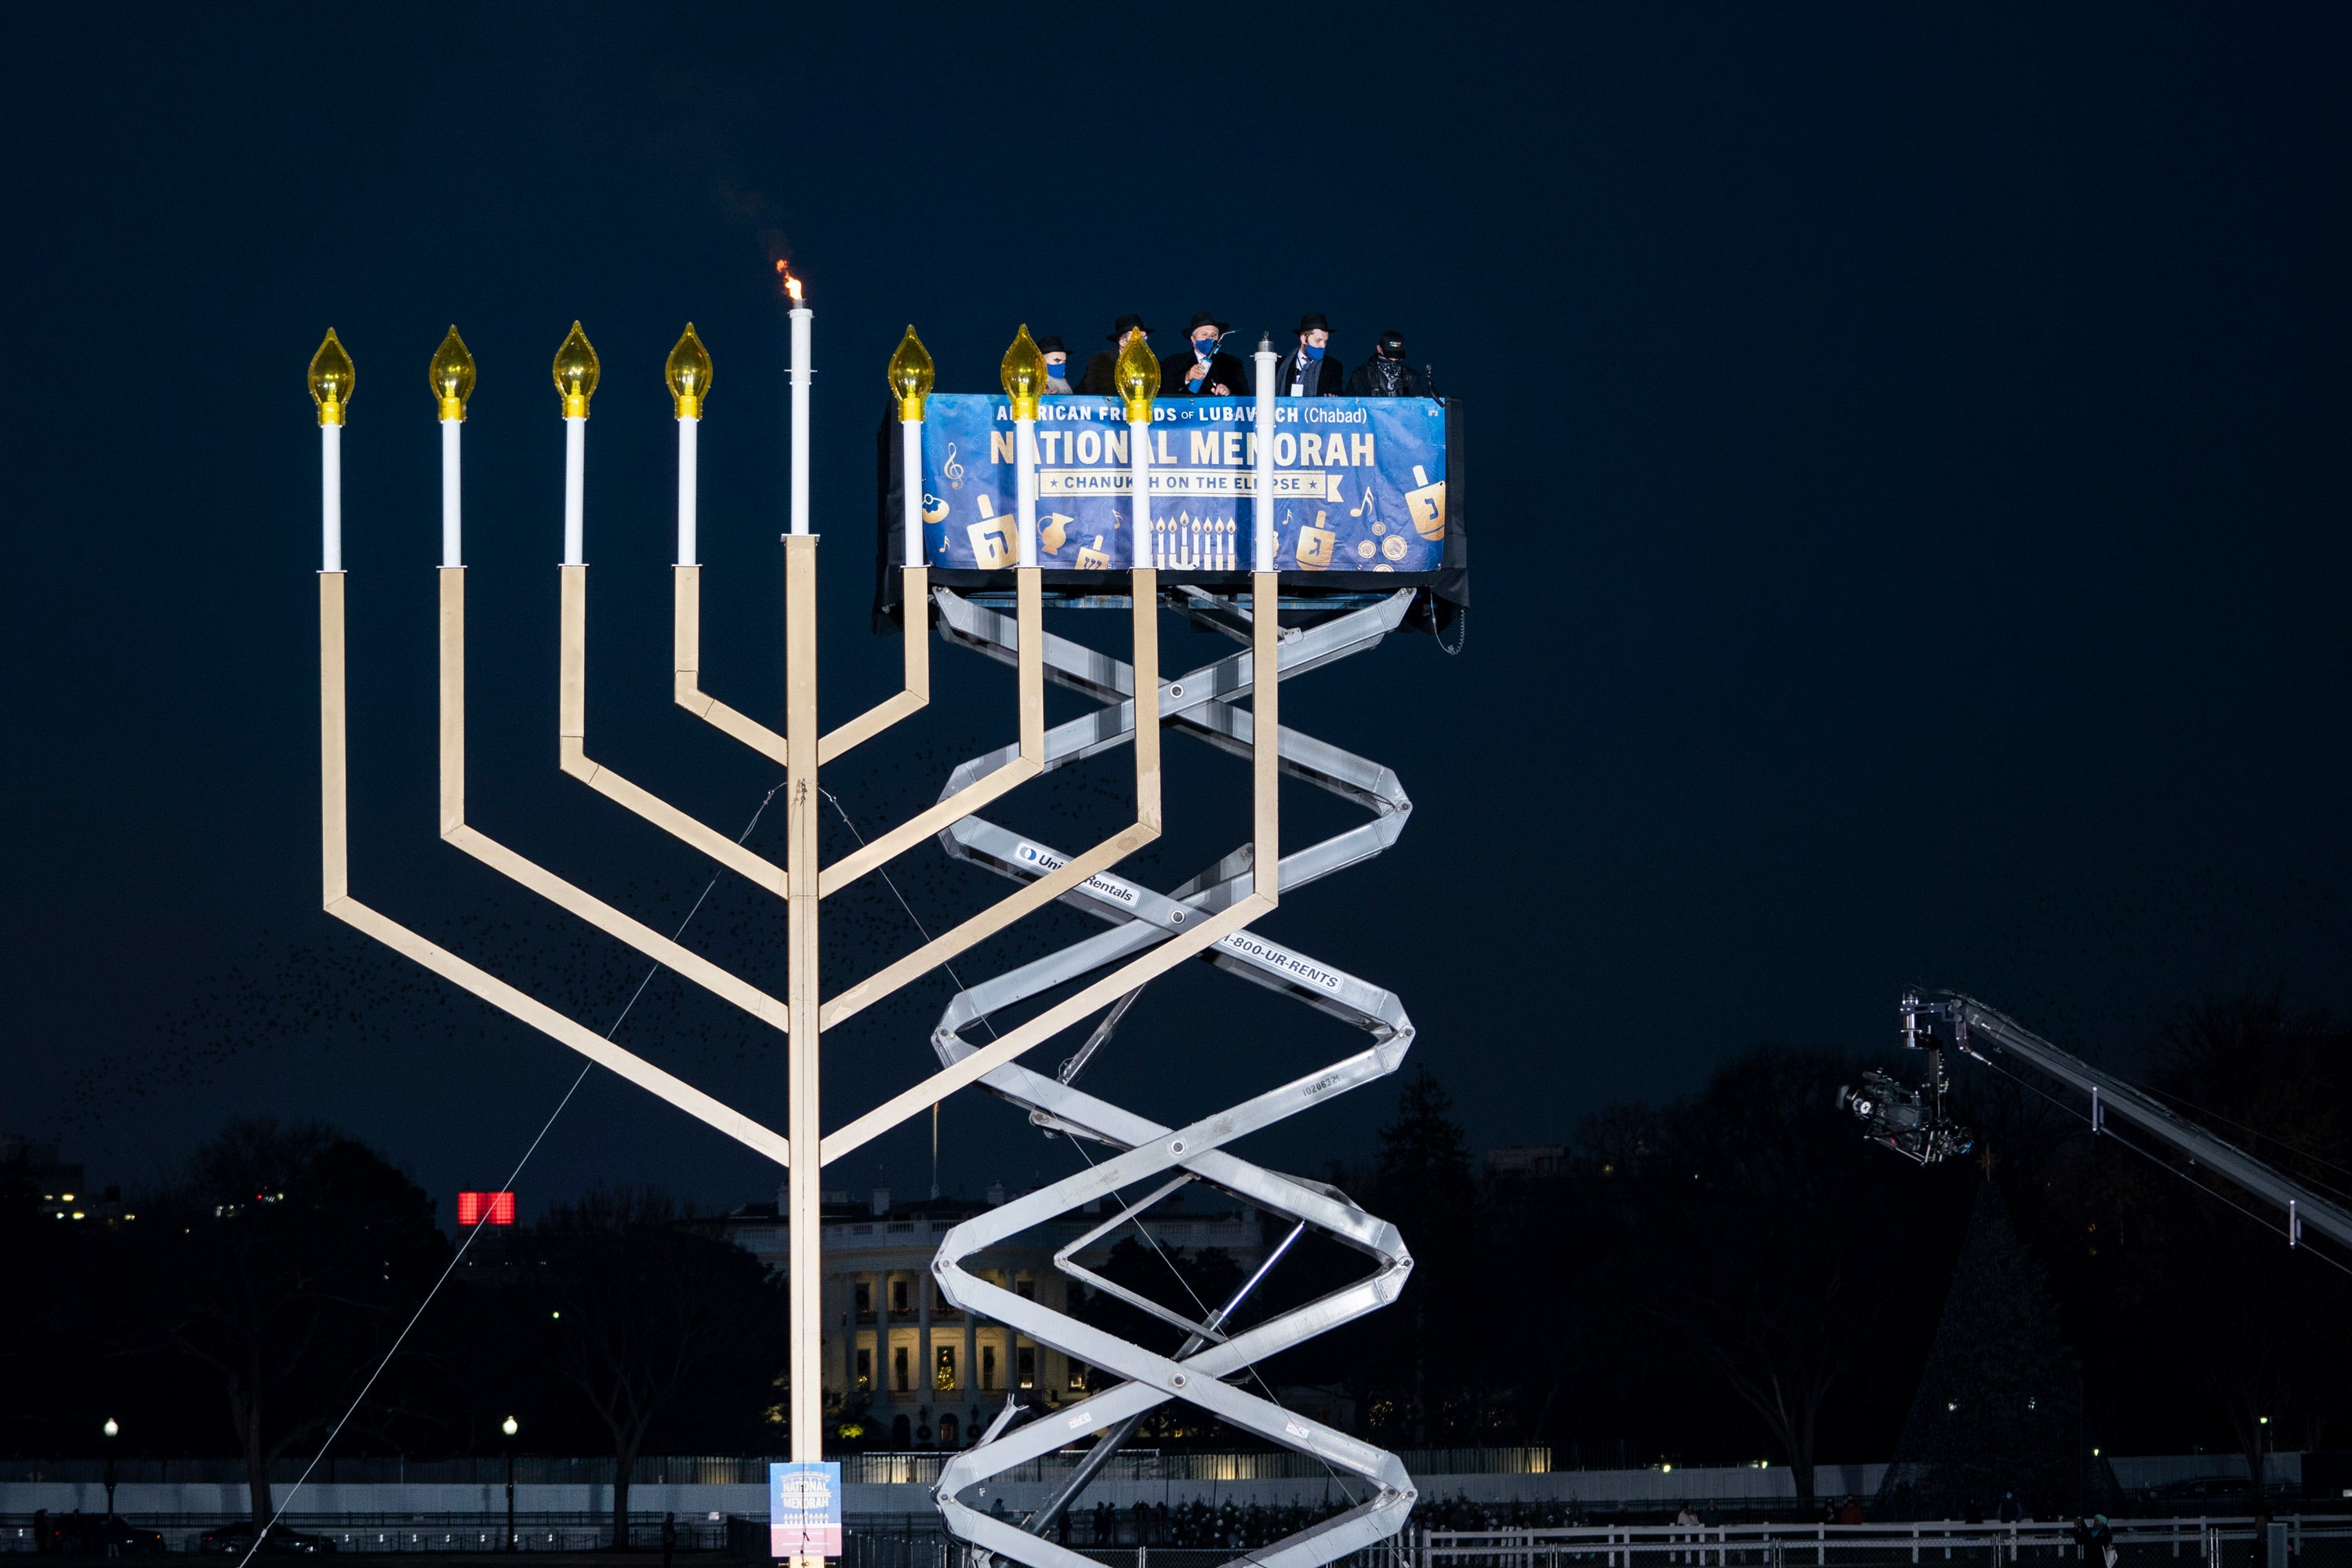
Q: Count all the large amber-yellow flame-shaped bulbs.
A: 7